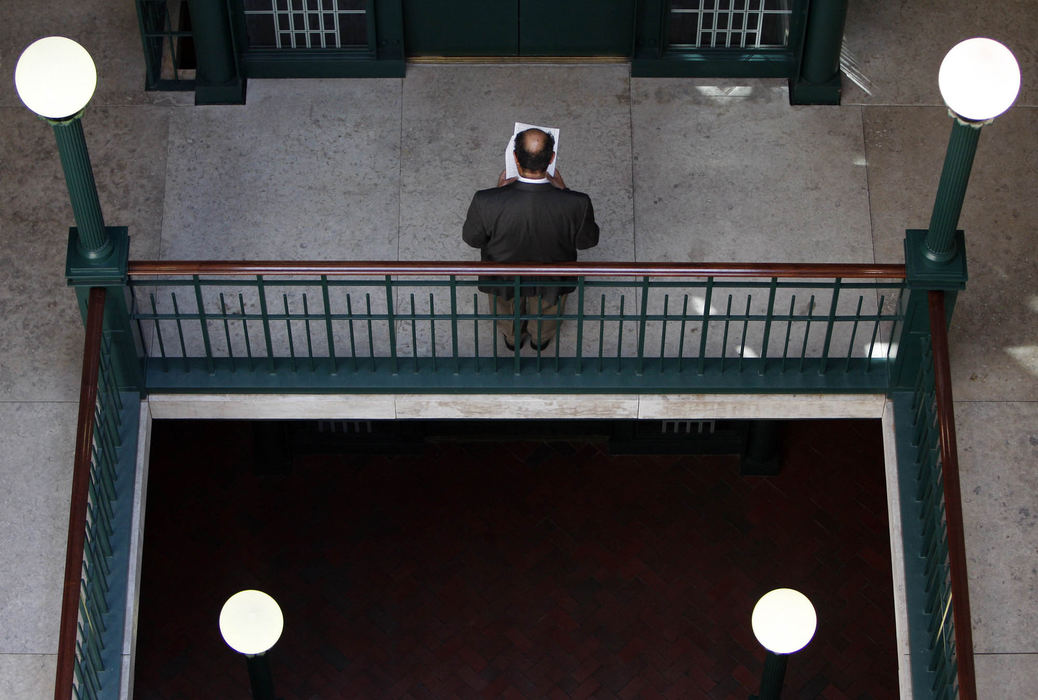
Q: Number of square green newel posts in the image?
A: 2